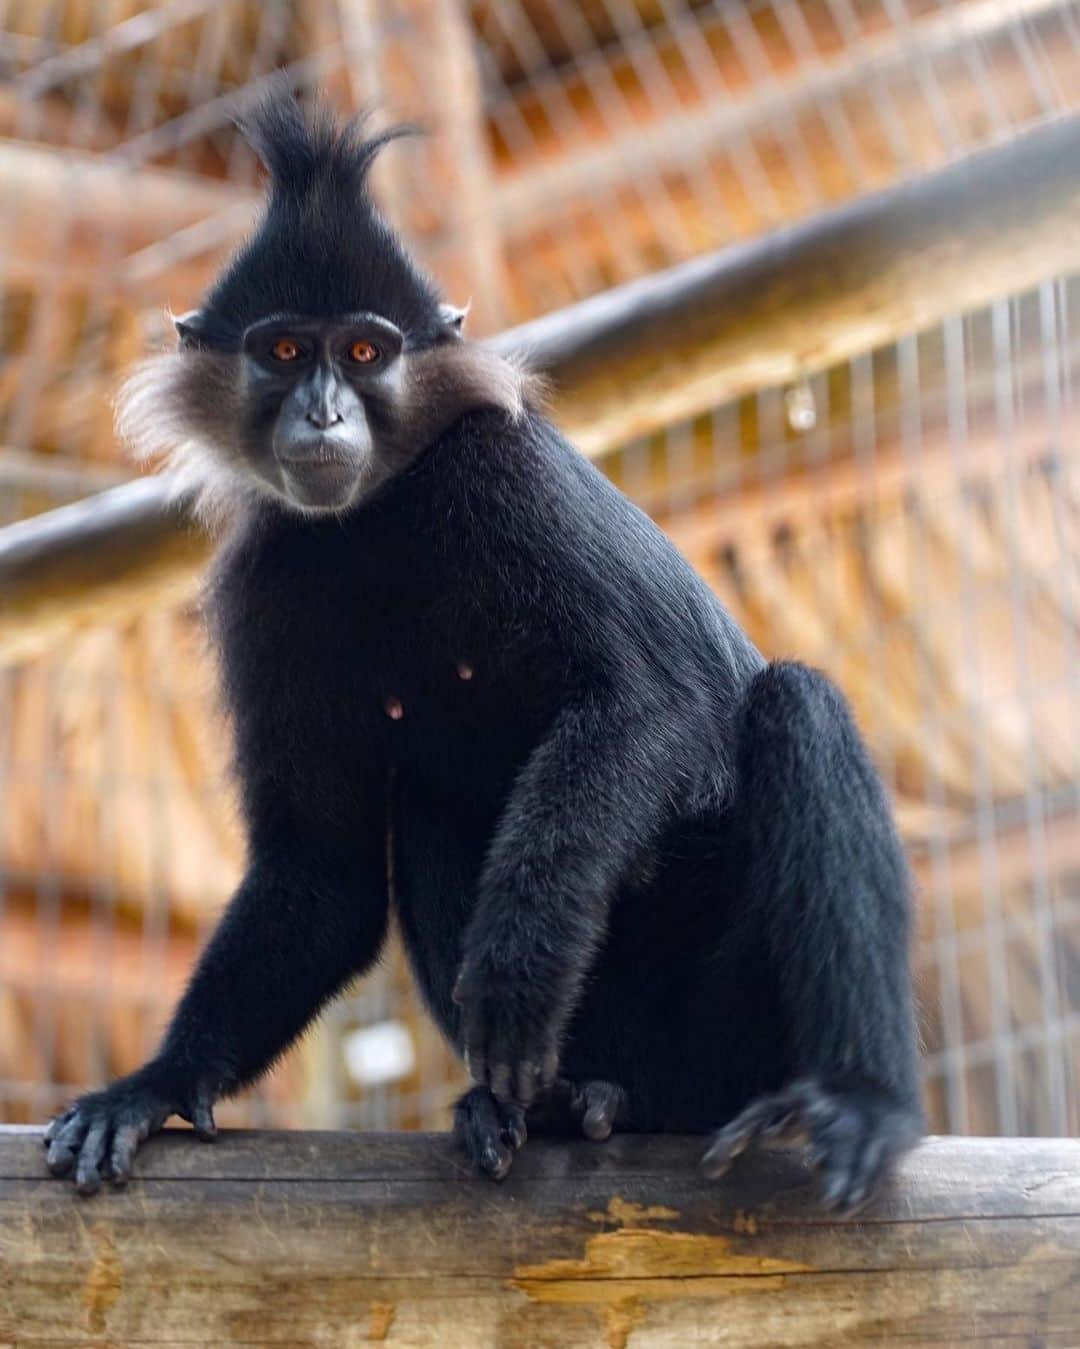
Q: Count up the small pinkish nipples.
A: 2